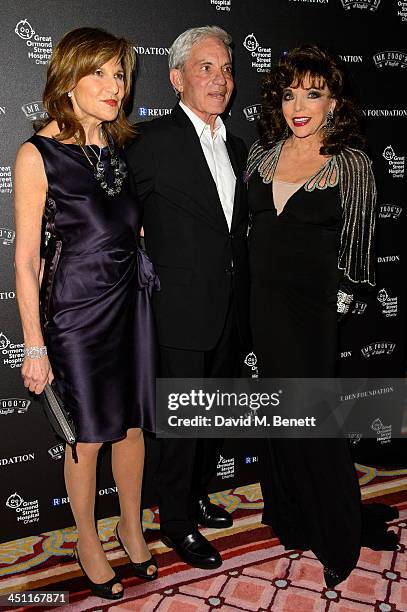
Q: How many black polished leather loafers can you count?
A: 2